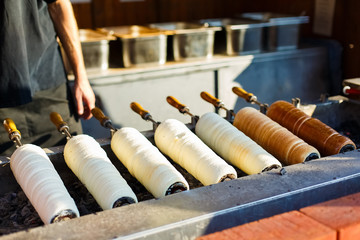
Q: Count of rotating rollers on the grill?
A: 7